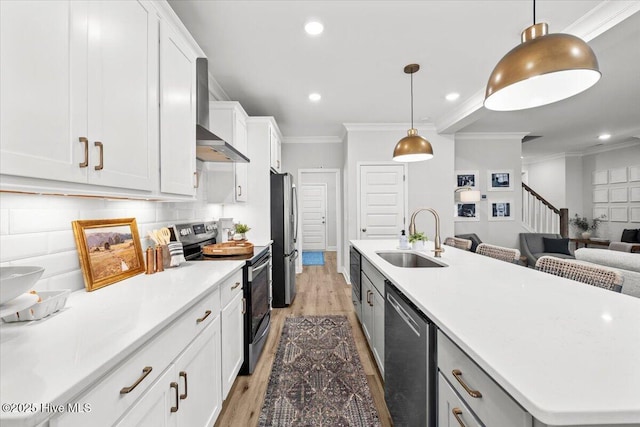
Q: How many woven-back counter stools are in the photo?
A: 3